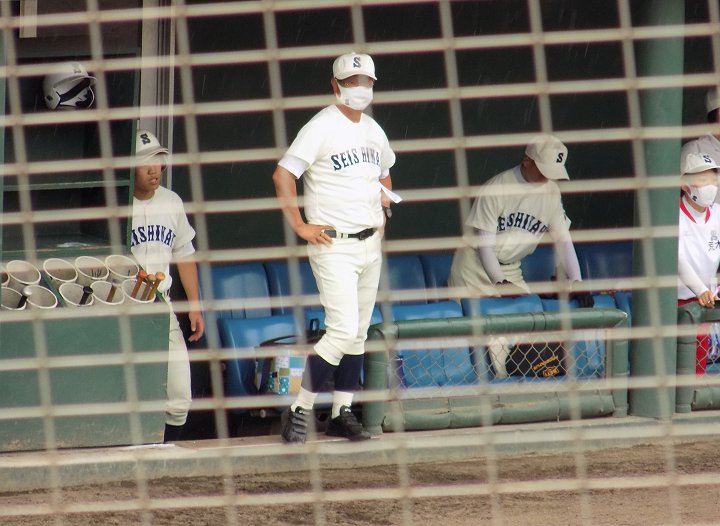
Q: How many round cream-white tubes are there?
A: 10